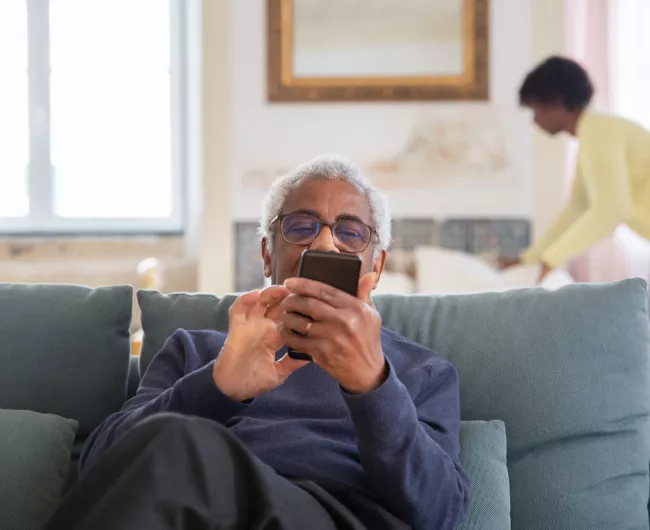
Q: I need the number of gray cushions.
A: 4